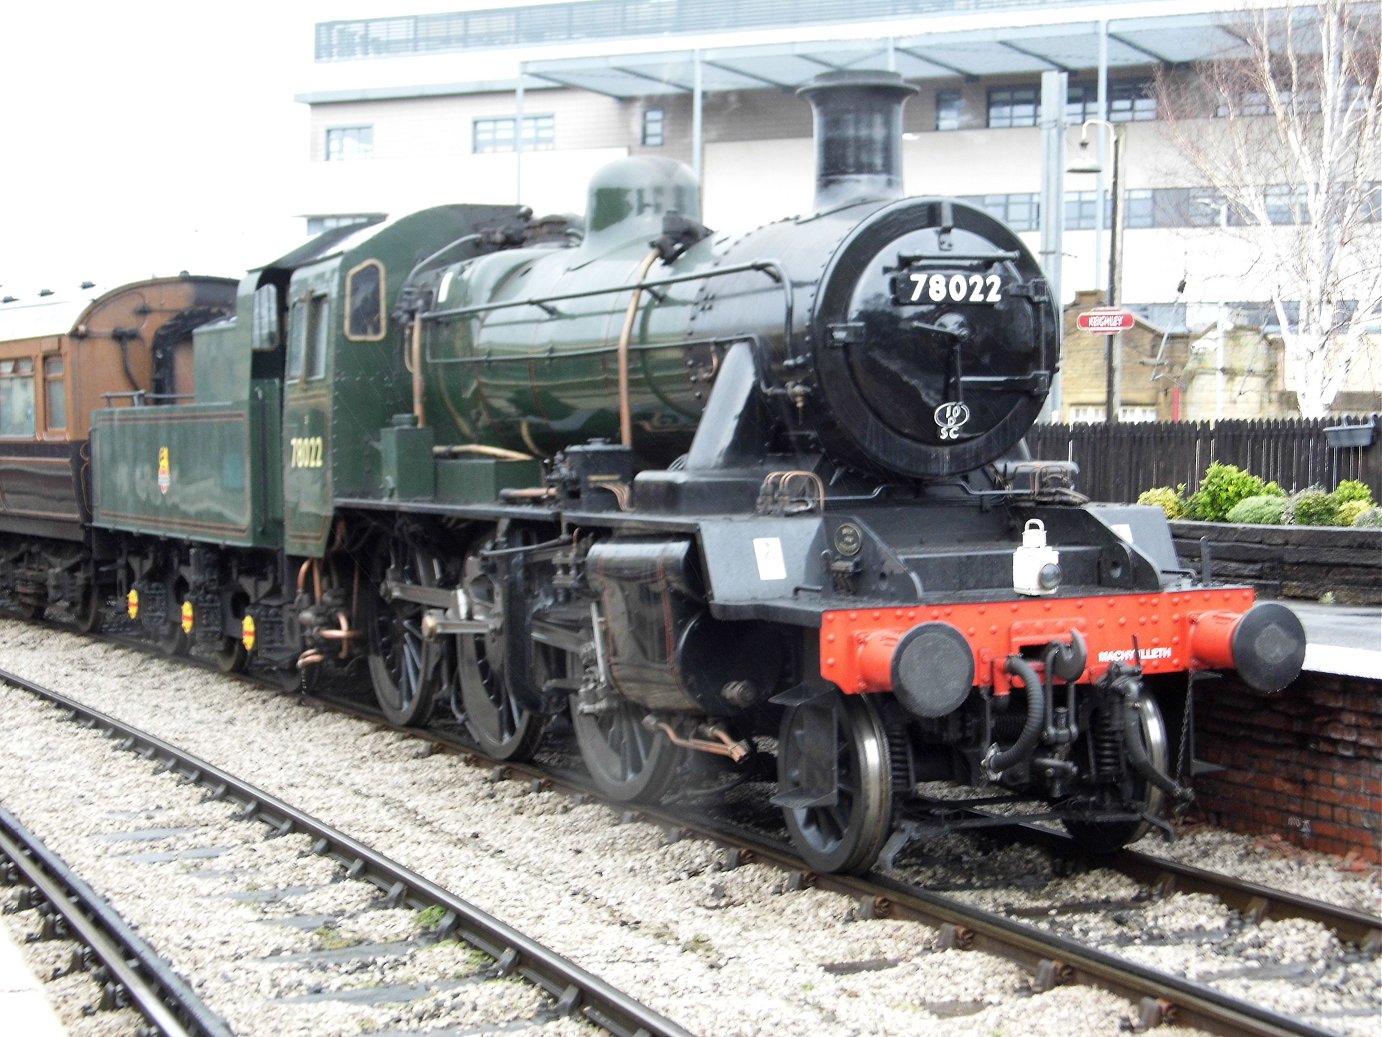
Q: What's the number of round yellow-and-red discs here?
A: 3